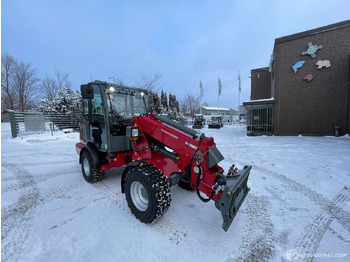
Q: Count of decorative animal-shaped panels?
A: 4